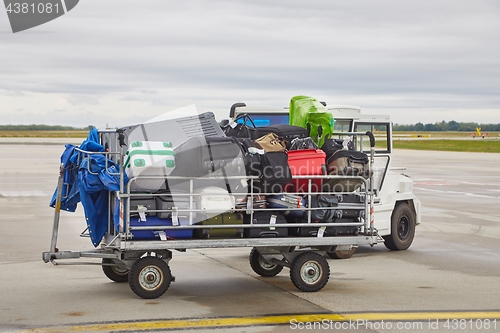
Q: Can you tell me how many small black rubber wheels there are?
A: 4